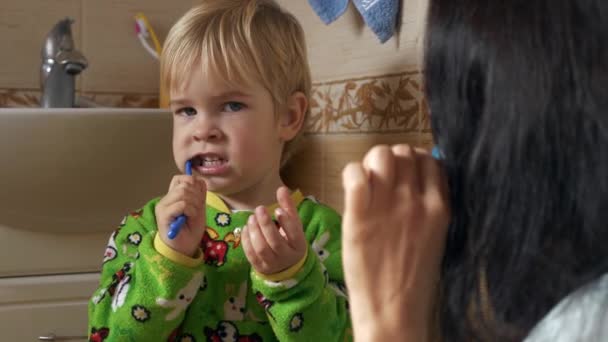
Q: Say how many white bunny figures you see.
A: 3